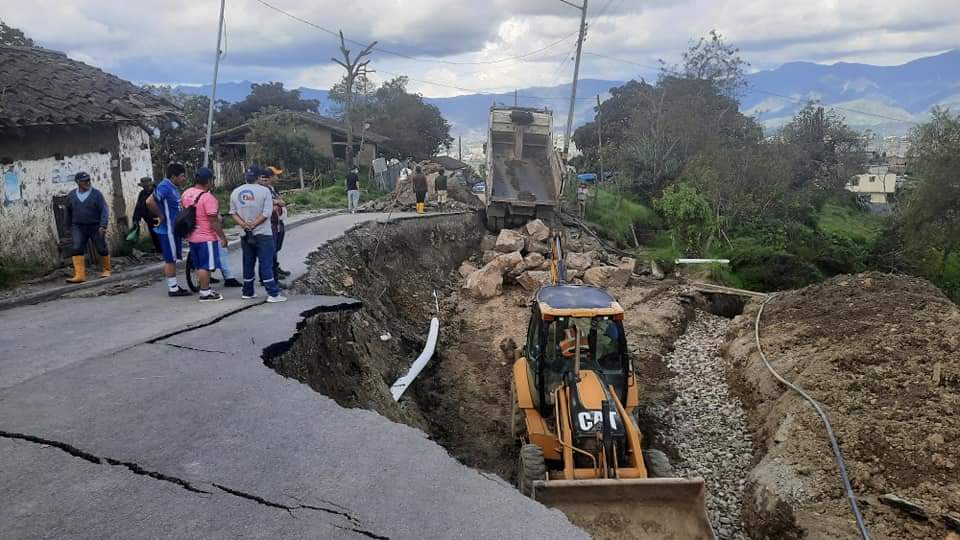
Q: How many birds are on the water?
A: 0